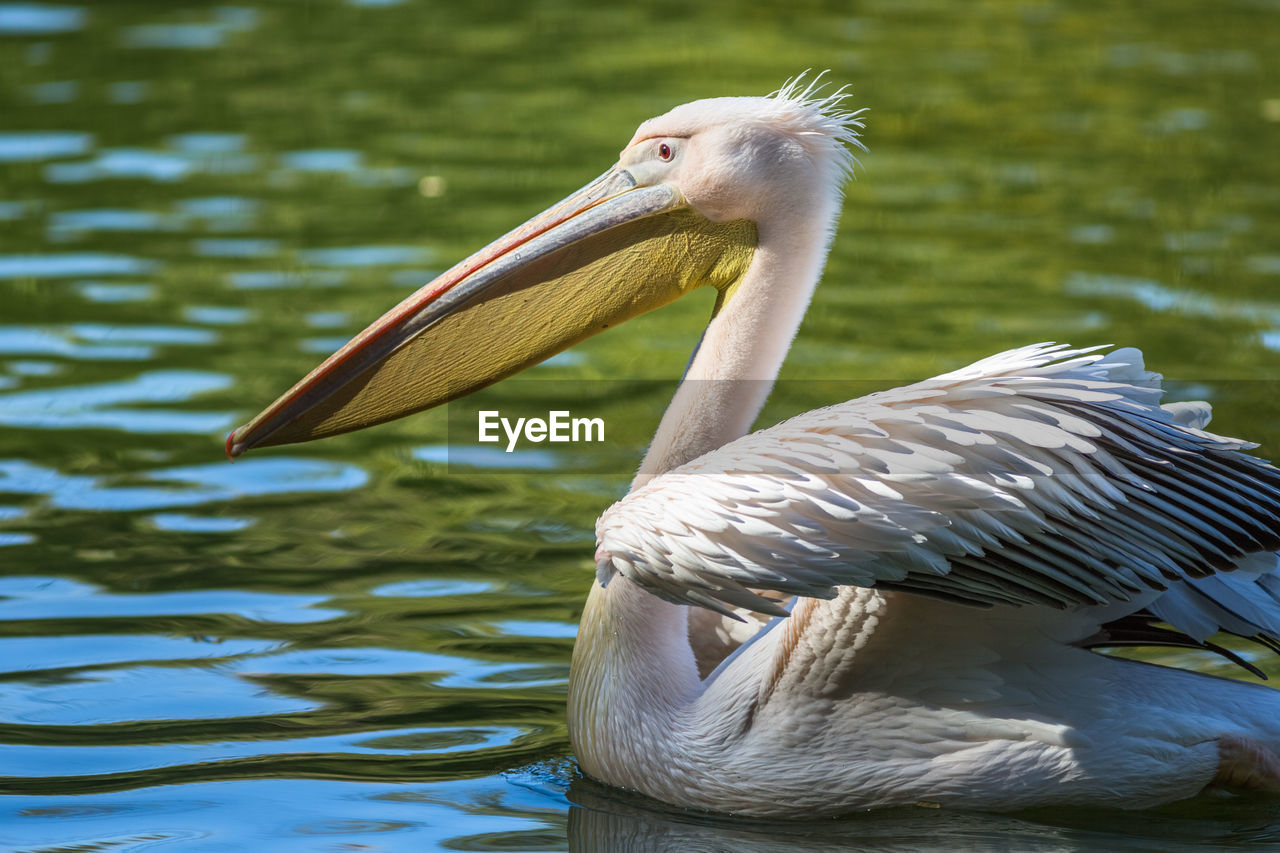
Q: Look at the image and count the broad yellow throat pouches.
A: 1